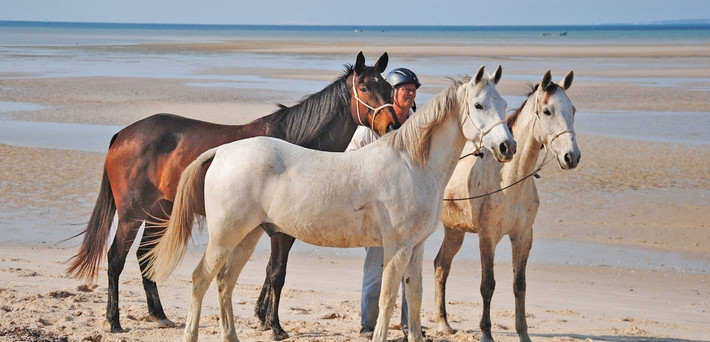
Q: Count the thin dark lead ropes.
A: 2